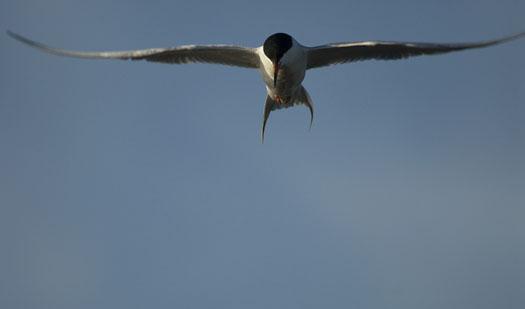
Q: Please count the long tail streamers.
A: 2